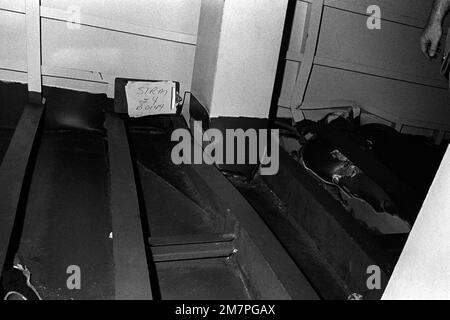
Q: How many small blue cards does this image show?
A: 0